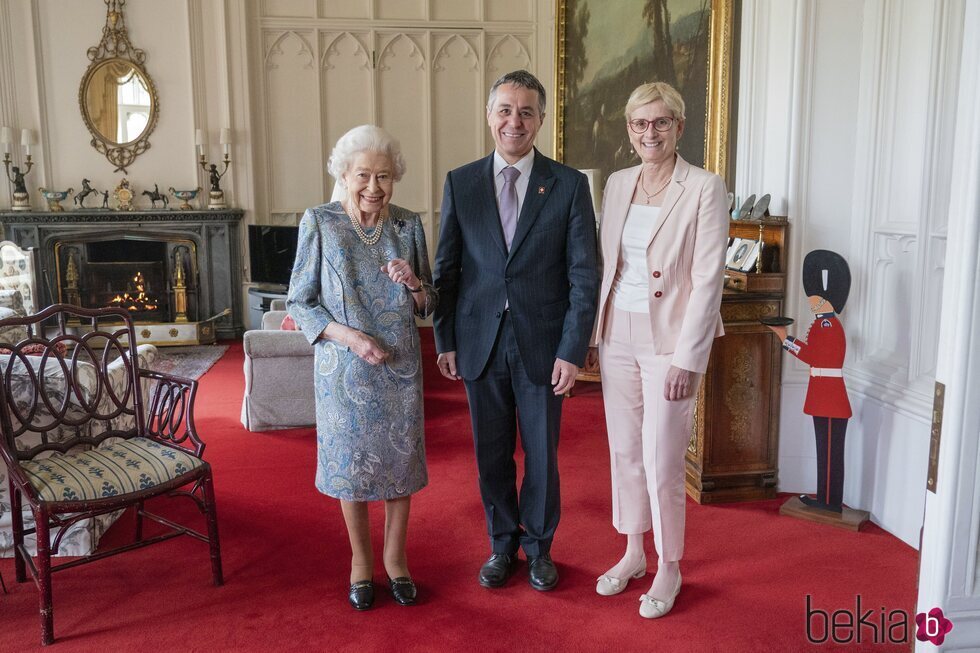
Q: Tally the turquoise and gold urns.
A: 2